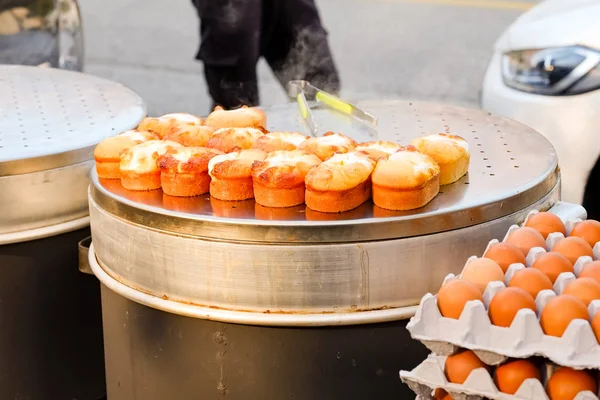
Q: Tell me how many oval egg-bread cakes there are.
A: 15